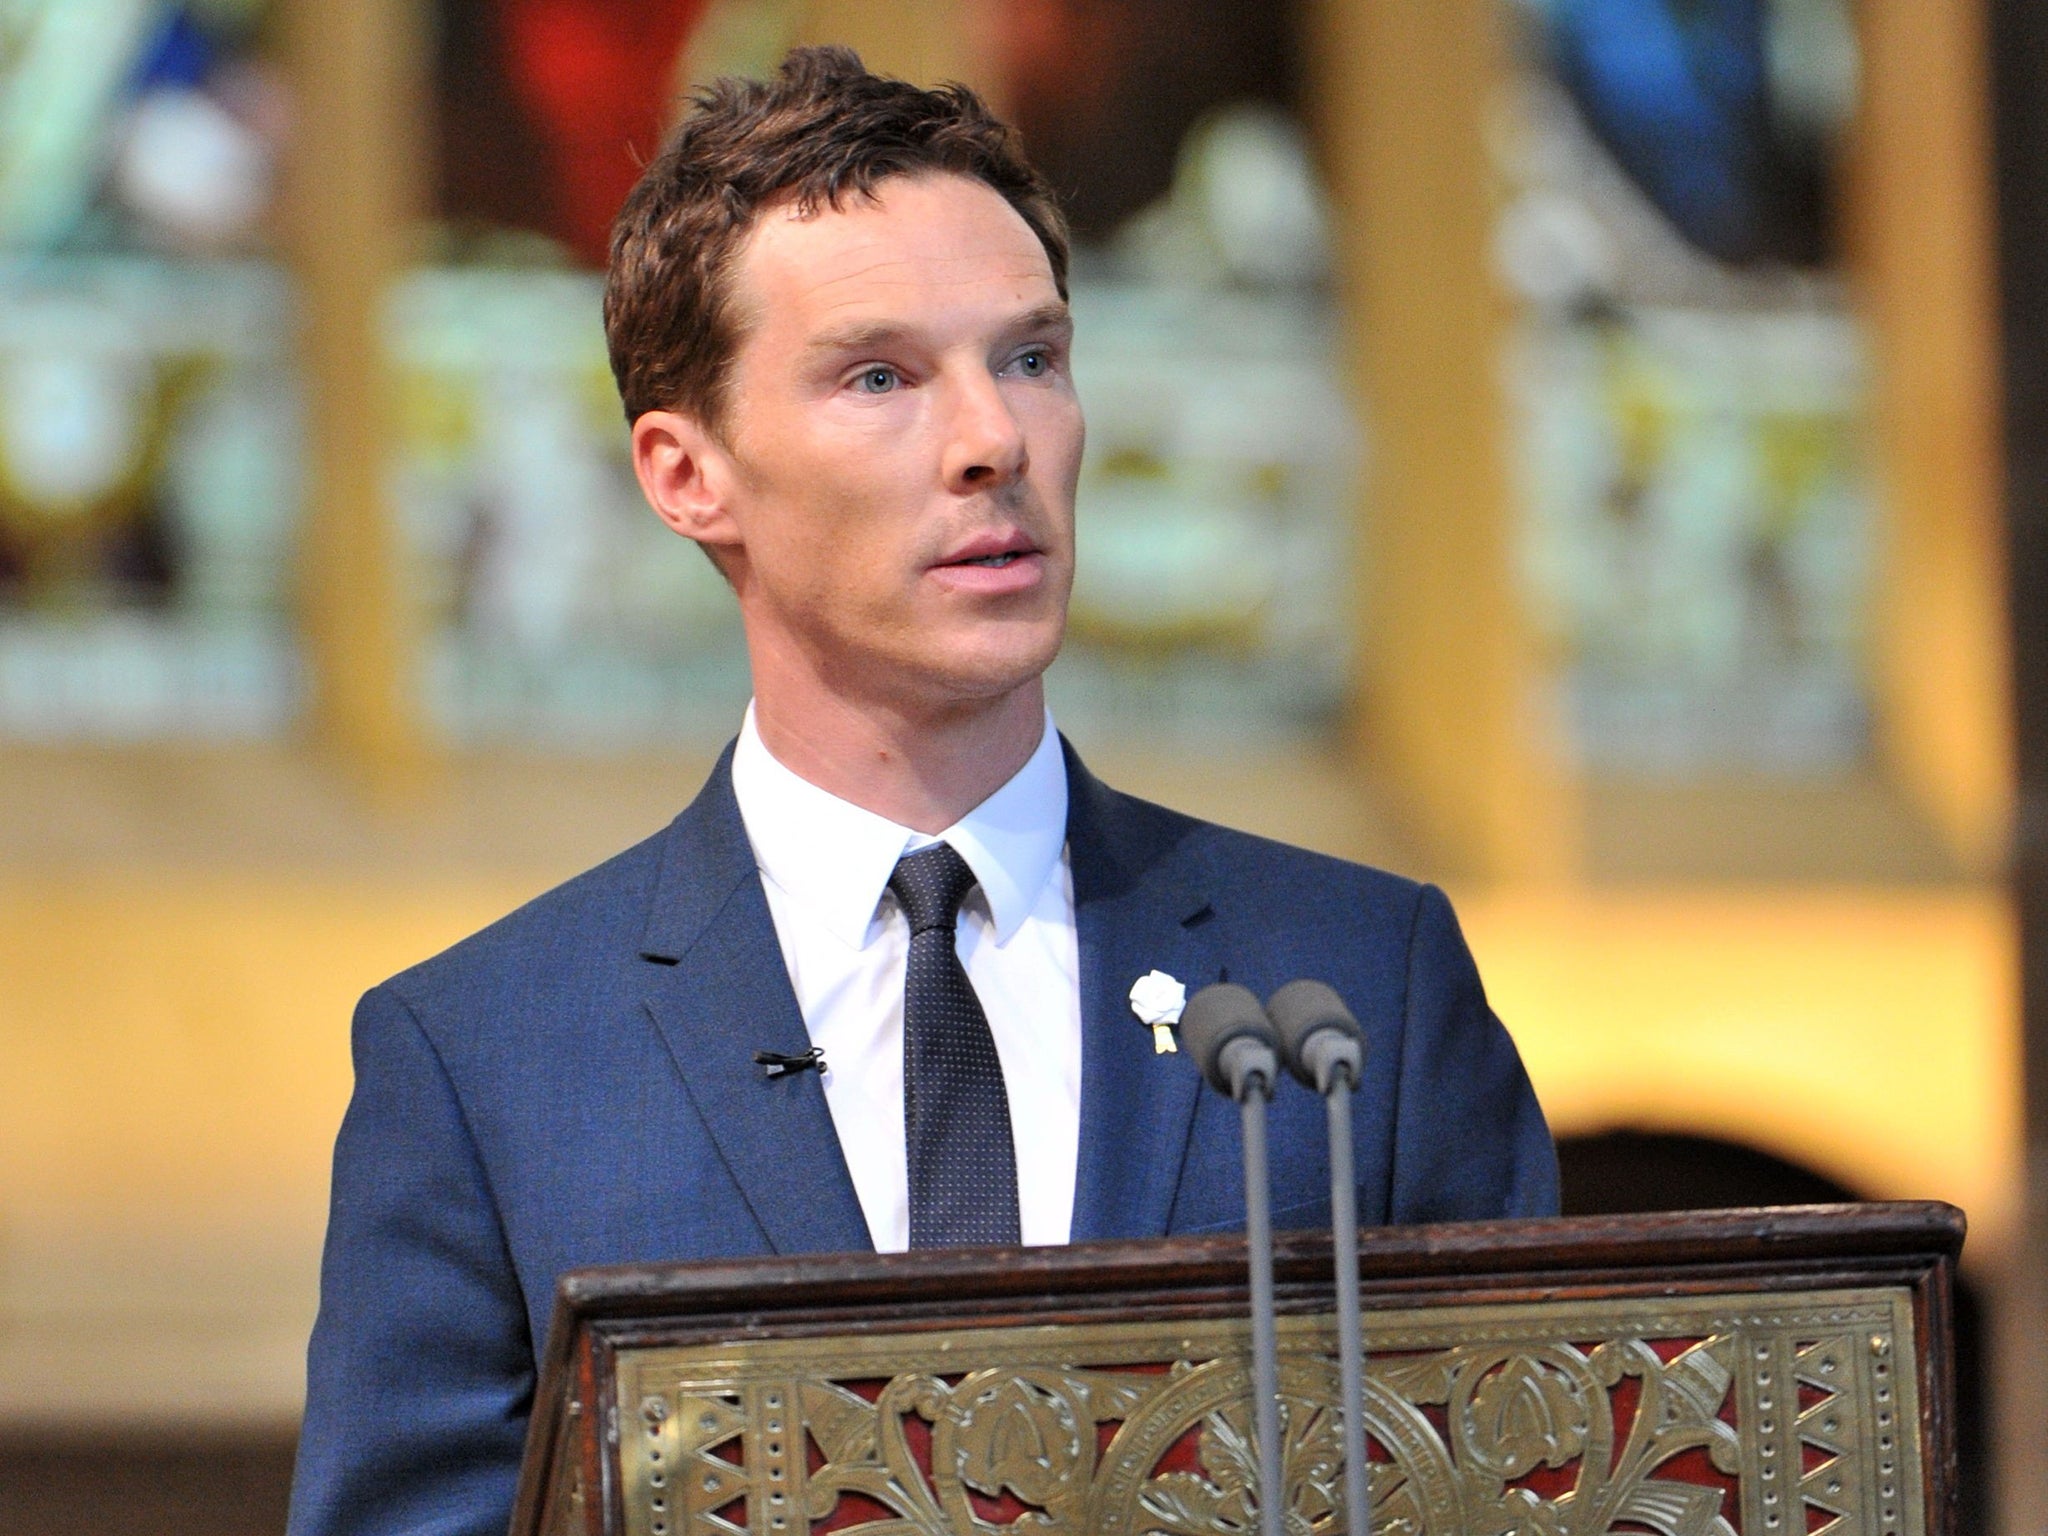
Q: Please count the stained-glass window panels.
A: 4